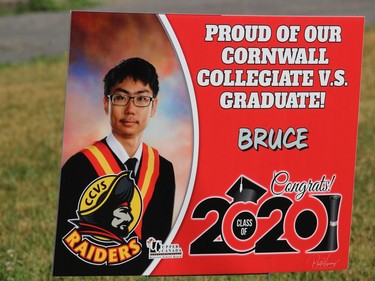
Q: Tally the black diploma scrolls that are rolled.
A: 1